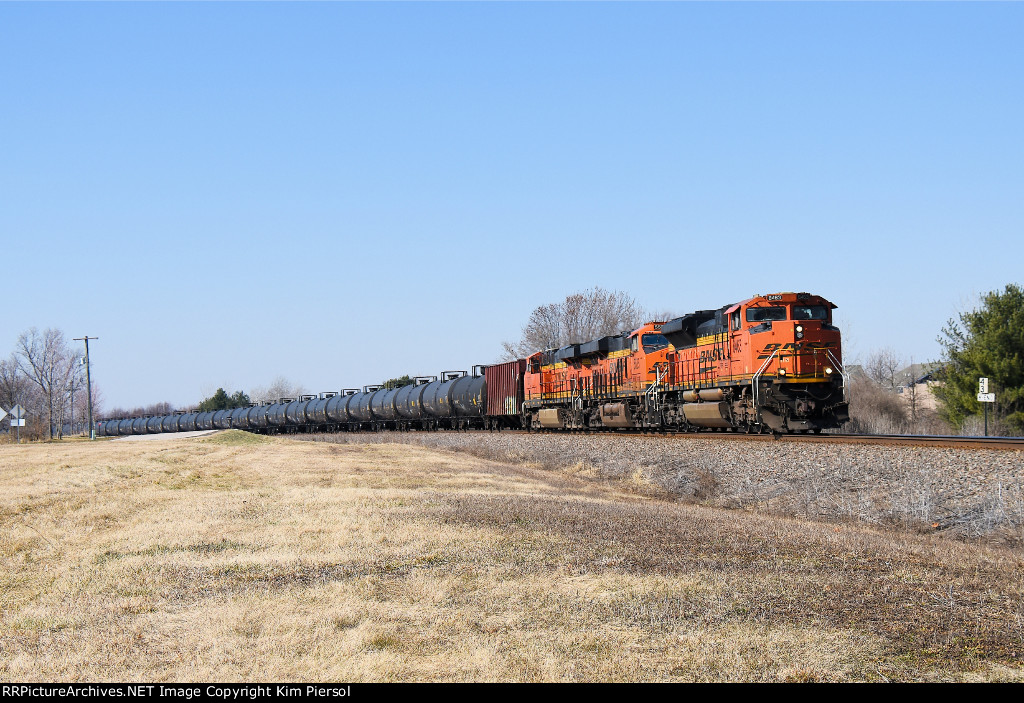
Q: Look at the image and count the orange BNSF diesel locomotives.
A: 3